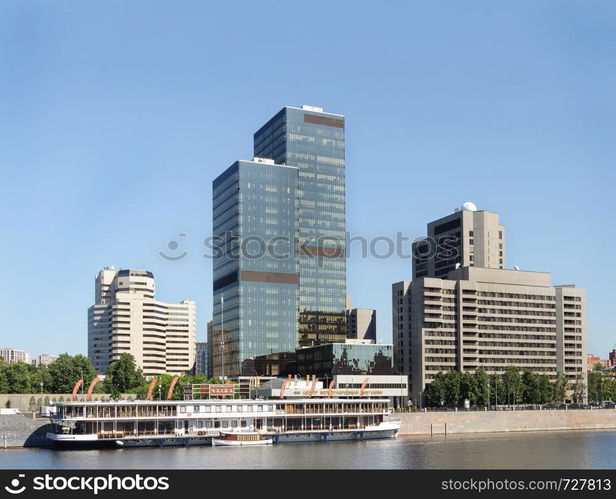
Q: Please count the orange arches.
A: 8